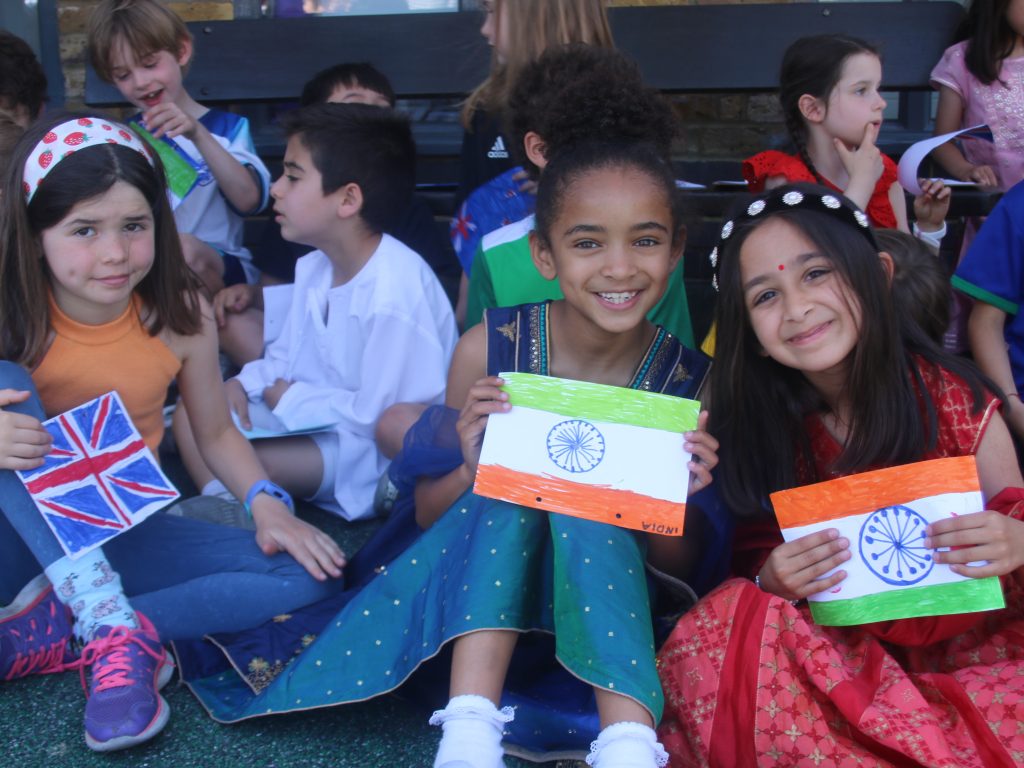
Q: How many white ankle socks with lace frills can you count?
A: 2